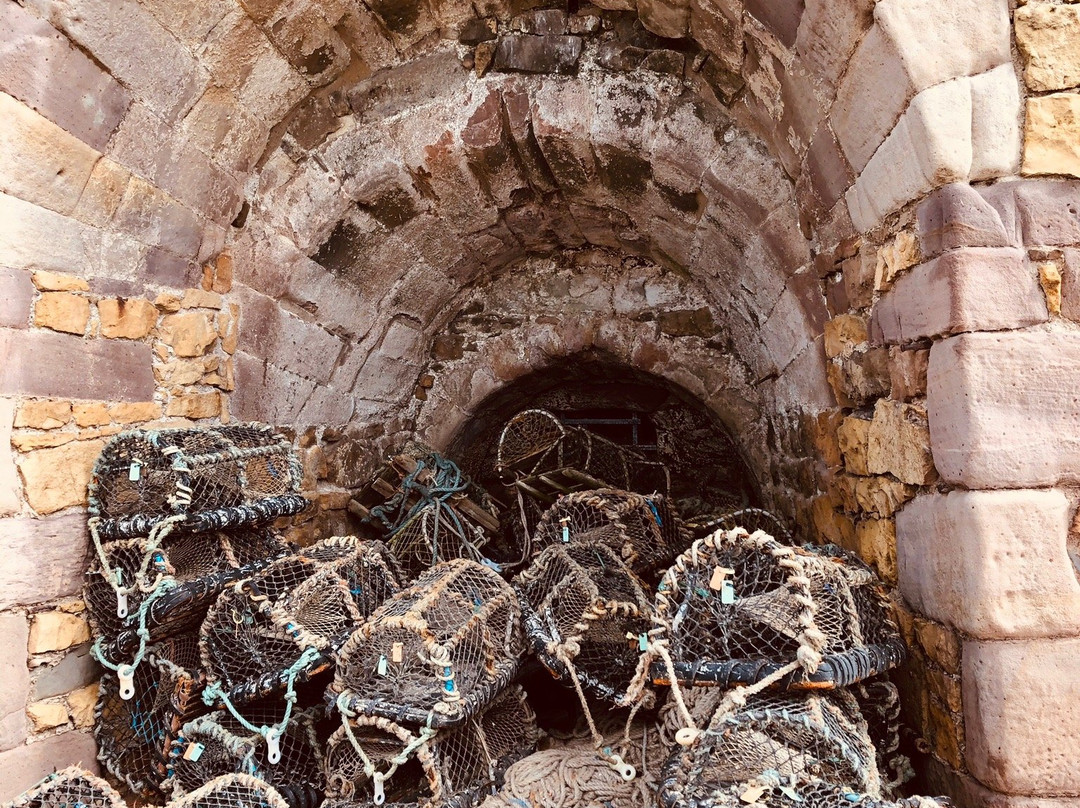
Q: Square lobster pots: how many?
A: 0